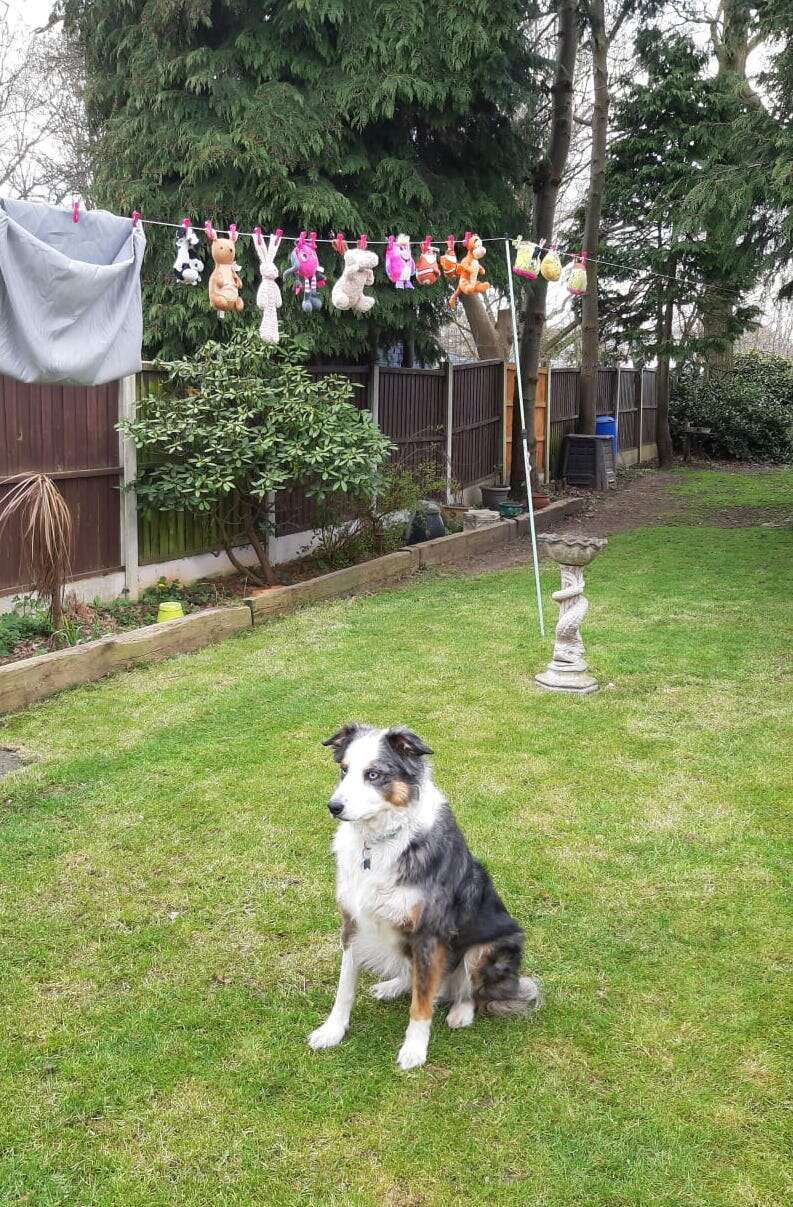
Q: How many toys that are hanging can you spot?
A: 12